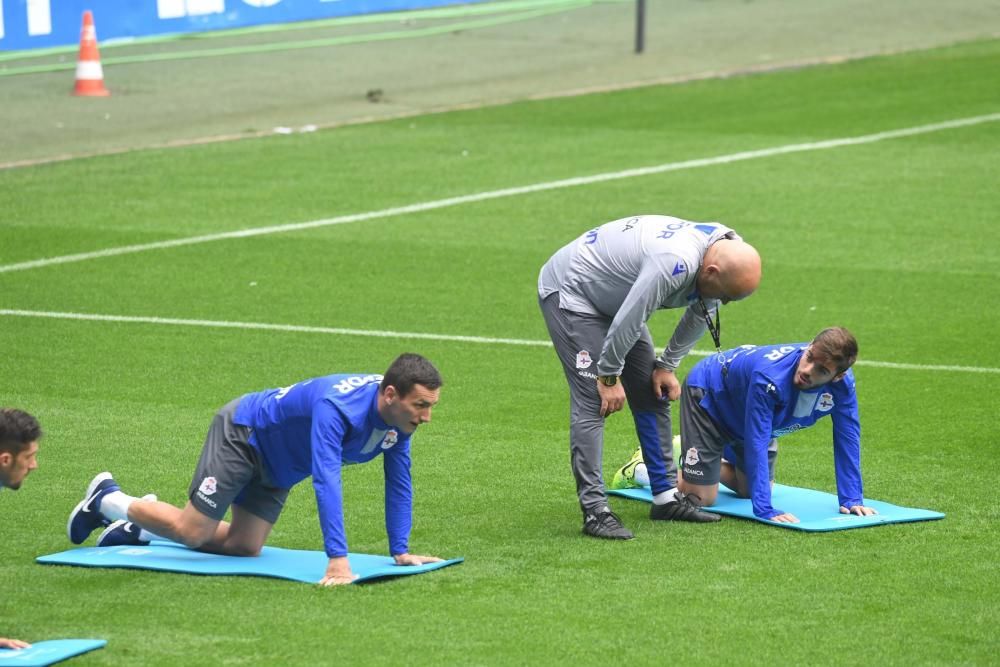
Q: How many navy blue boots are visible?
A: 2